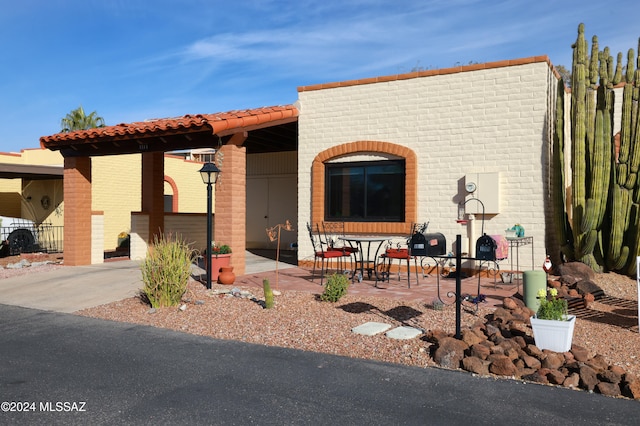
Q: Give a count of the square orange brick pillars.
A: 3